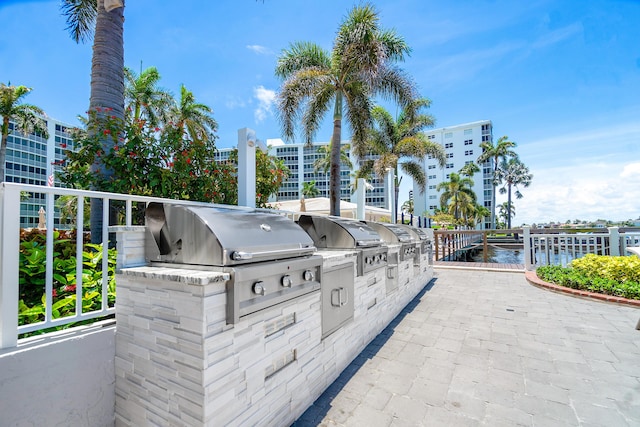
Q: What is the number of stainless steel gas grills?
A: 4